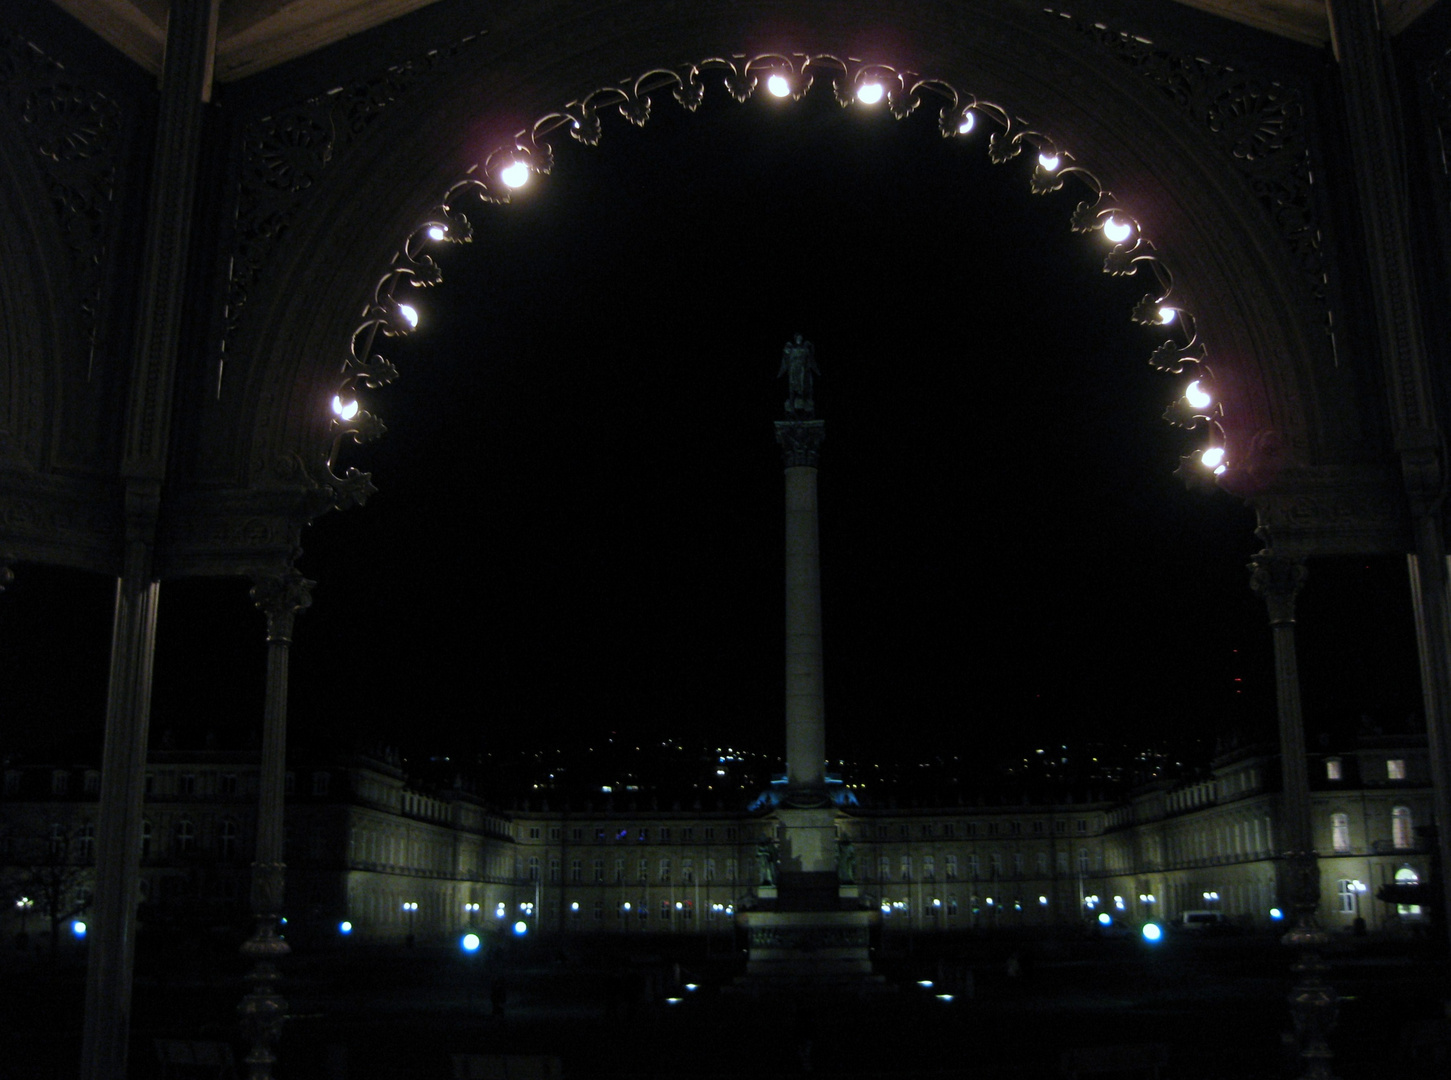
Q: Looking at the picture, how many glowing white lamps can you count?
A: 12